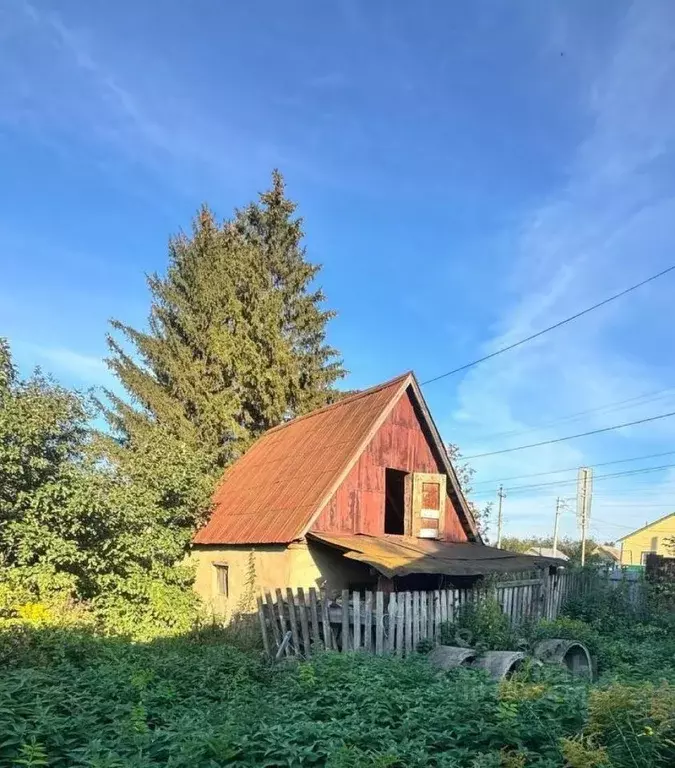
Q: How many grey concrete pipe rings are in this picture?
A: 3